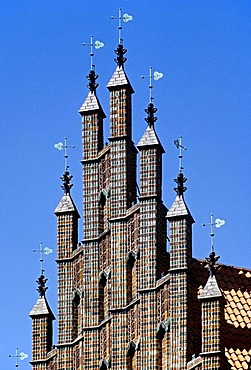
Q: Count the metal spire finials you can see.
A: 8